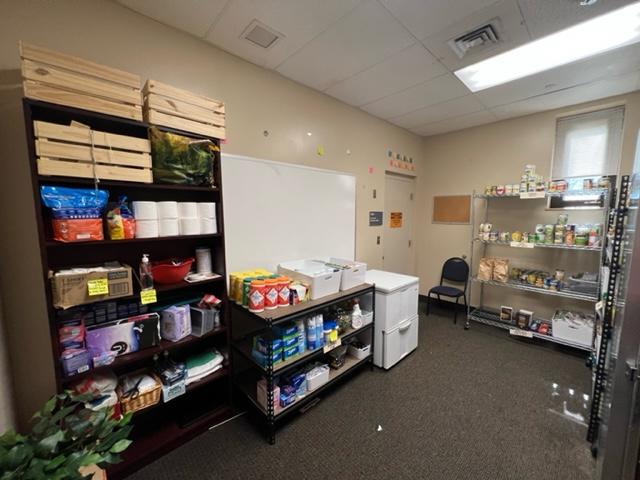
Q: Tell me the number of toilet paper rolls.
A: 8